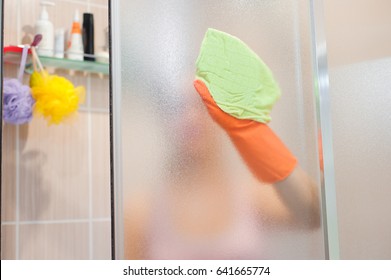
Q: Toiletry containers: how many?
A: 4